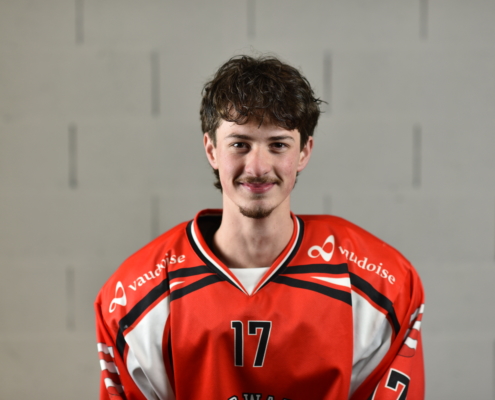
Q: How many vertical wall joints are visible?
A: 10